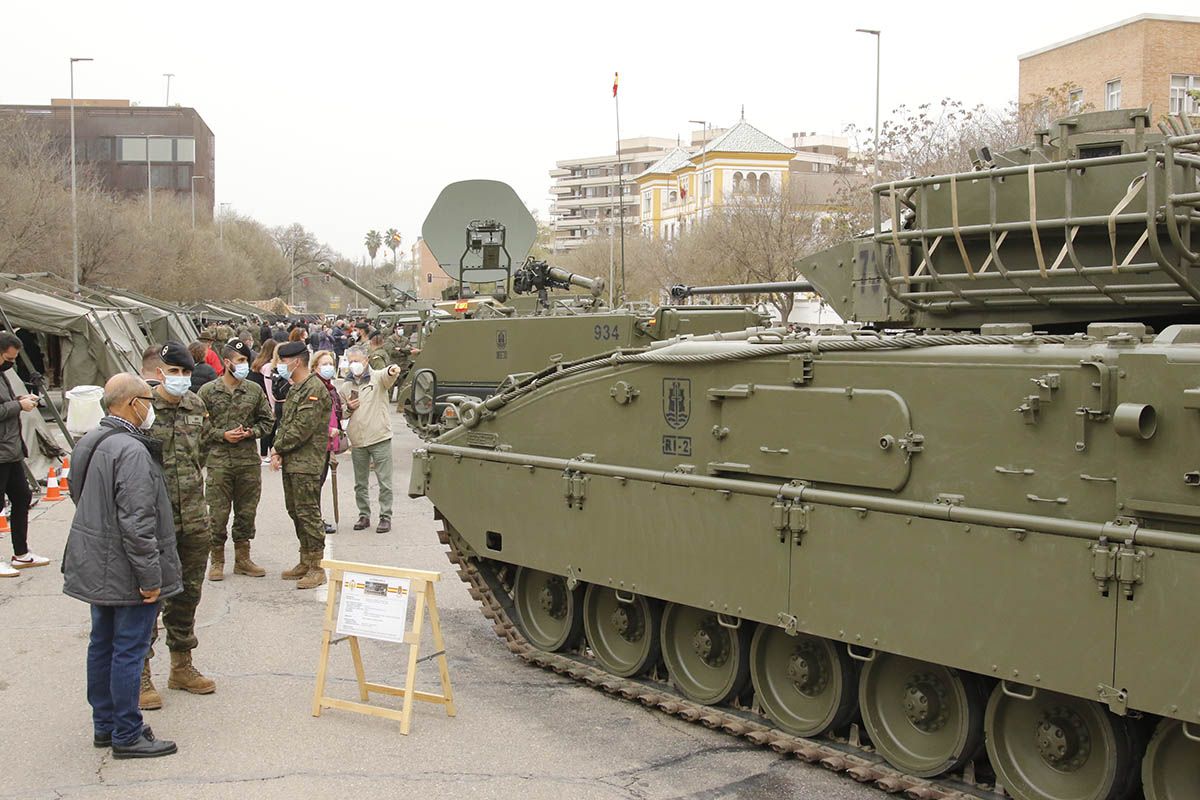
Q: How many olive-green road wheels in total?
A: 7